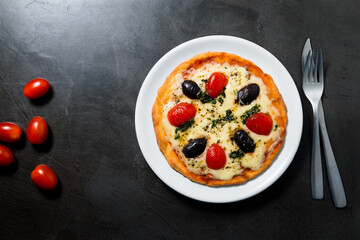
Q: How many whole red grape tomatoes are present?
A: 5